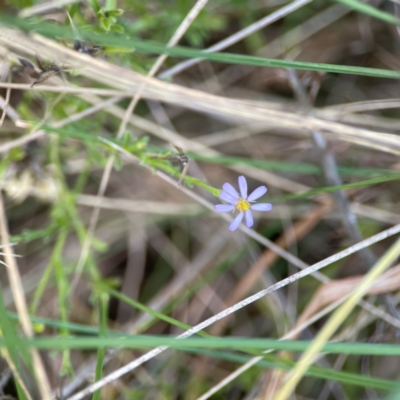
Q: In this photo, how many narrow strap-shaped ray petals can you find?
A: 8